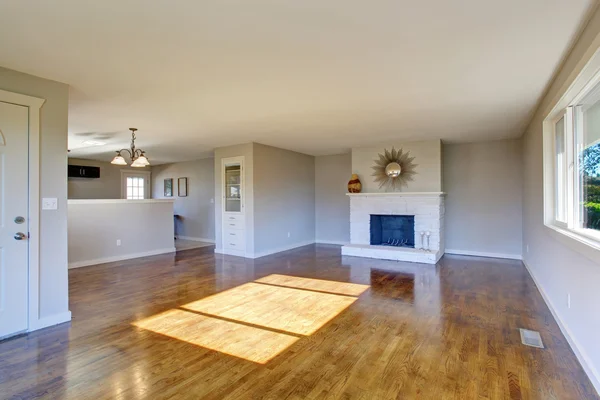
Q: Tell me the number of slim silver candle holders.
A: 2